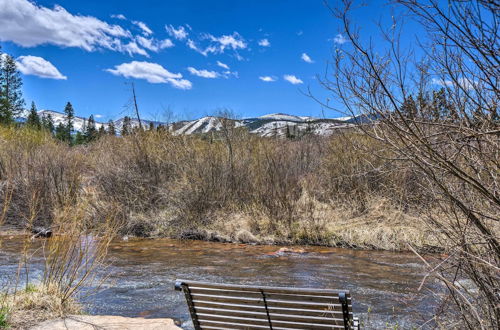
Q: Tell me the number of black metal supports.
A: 3